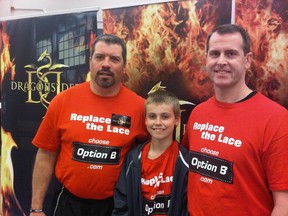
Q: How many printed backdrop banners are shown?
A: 3